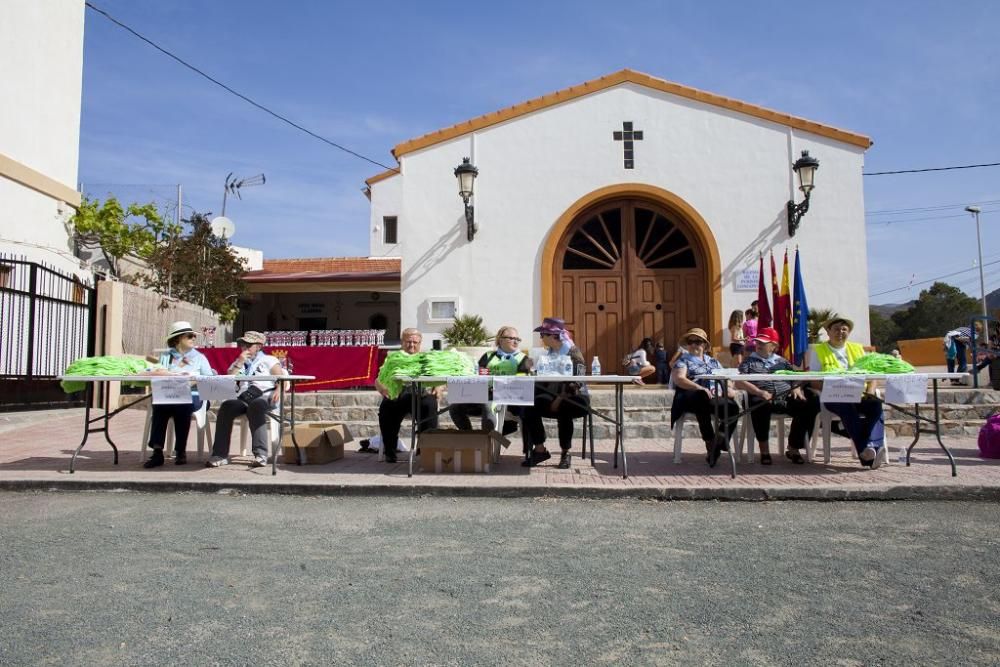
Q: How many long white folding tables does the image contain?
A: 3